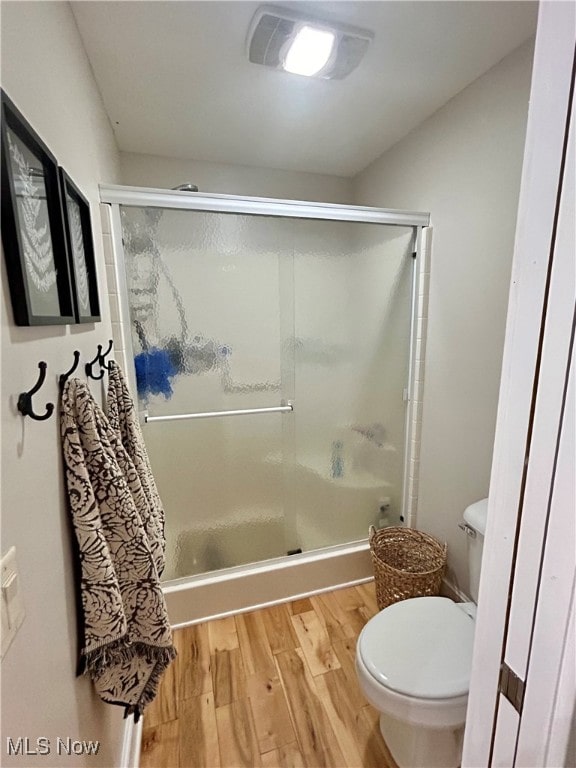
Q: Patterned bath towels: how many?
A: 2